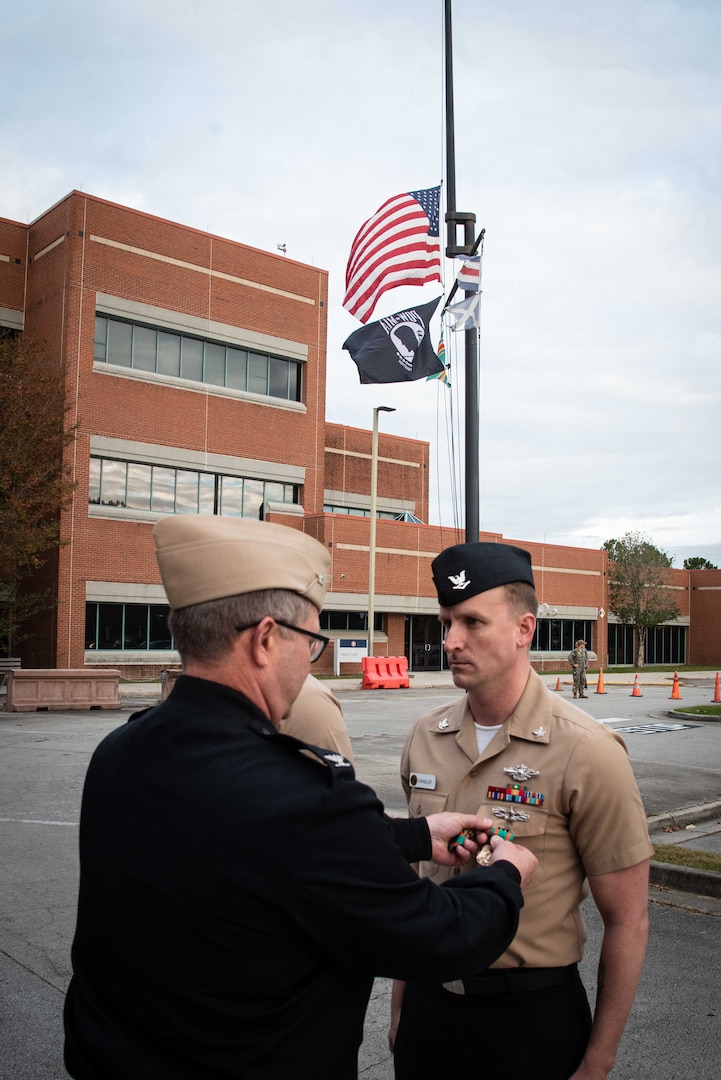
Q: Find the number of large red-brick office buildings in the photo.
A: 1